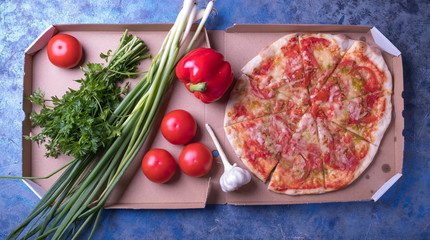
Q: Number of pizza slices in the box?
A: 8